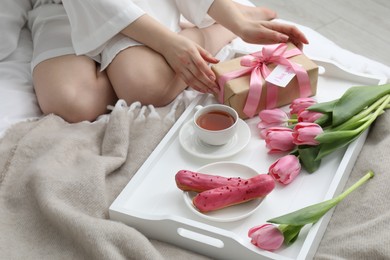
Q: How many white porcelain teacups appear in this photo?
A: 1